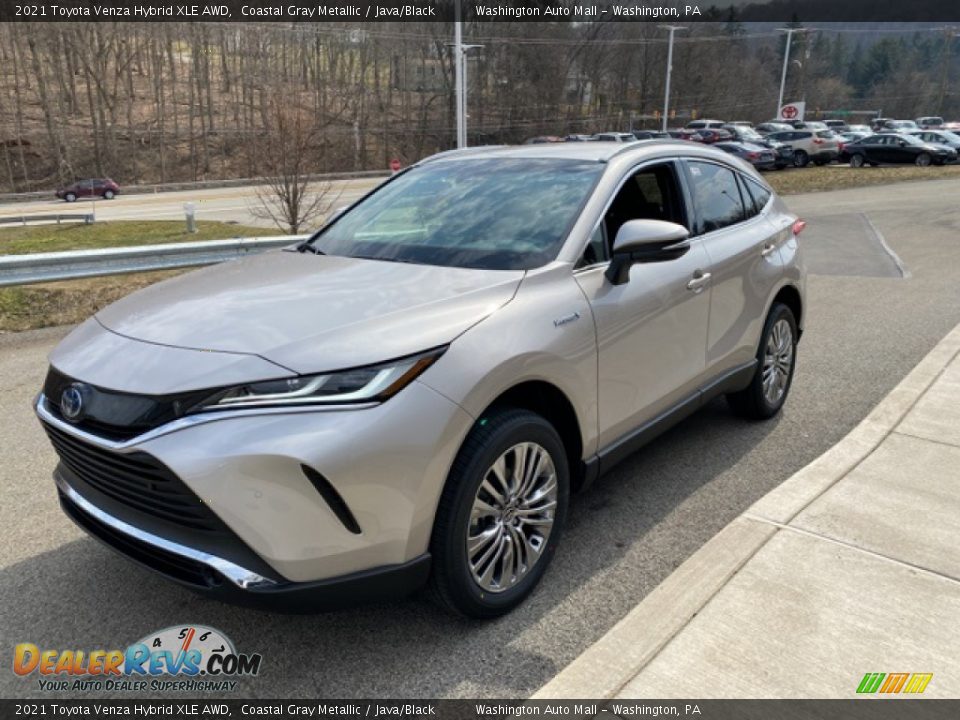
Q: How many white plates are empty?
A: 0